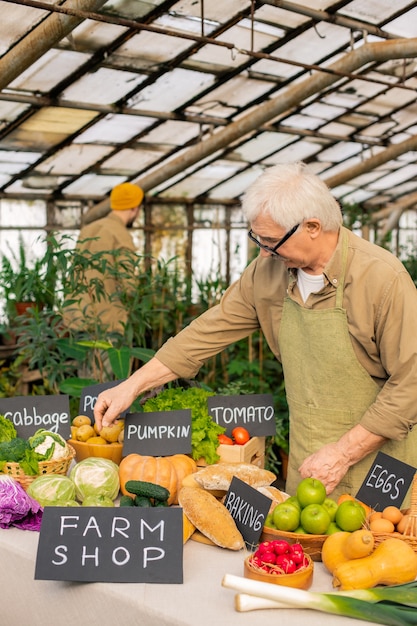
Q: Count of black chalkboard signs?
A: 7